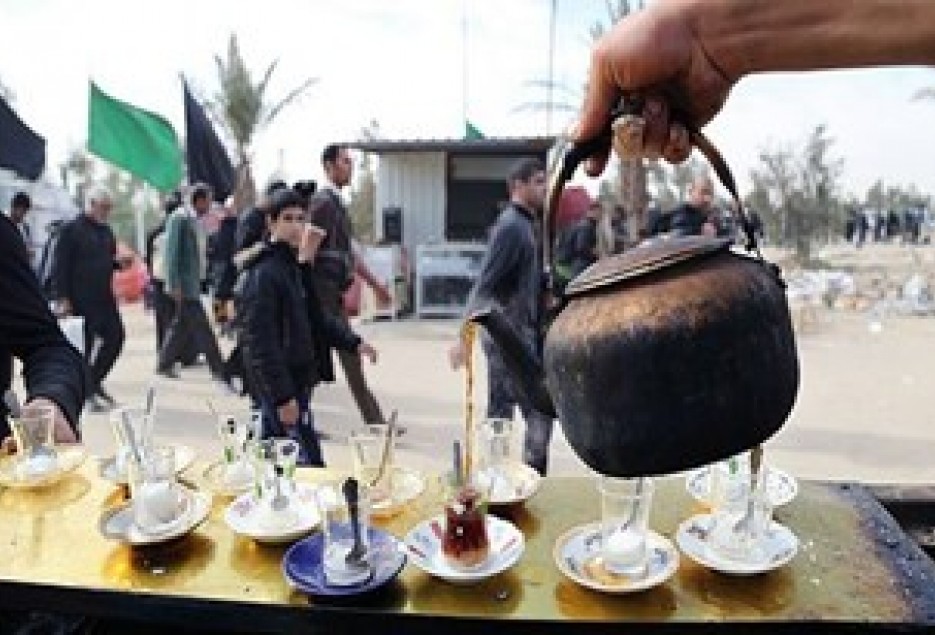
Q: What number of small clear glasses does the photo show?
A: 12